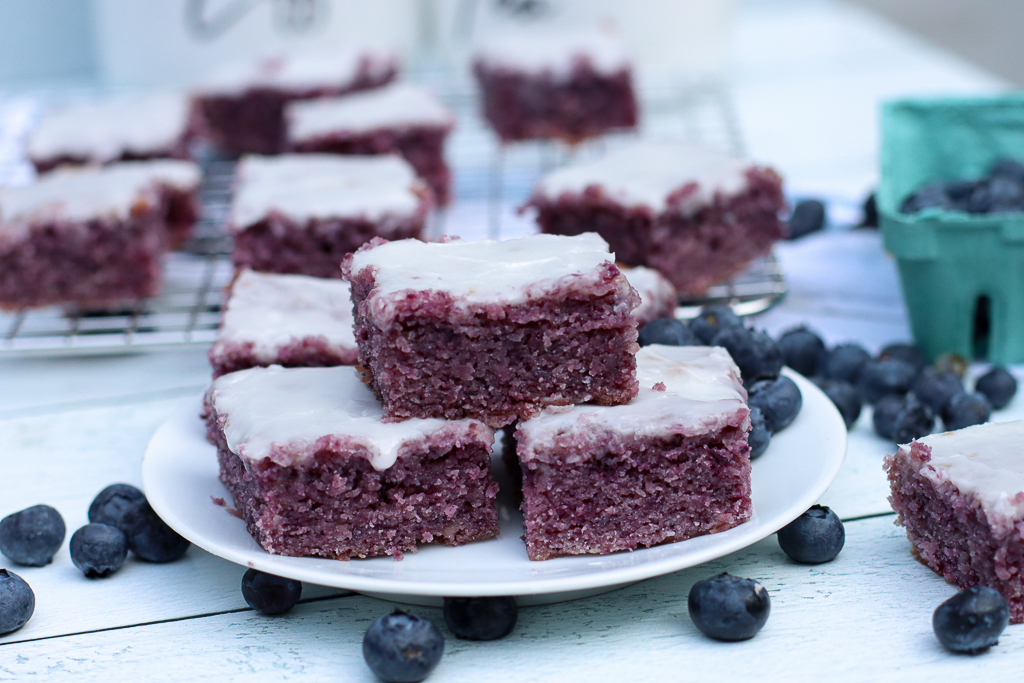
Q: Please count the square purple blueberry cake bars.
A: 13